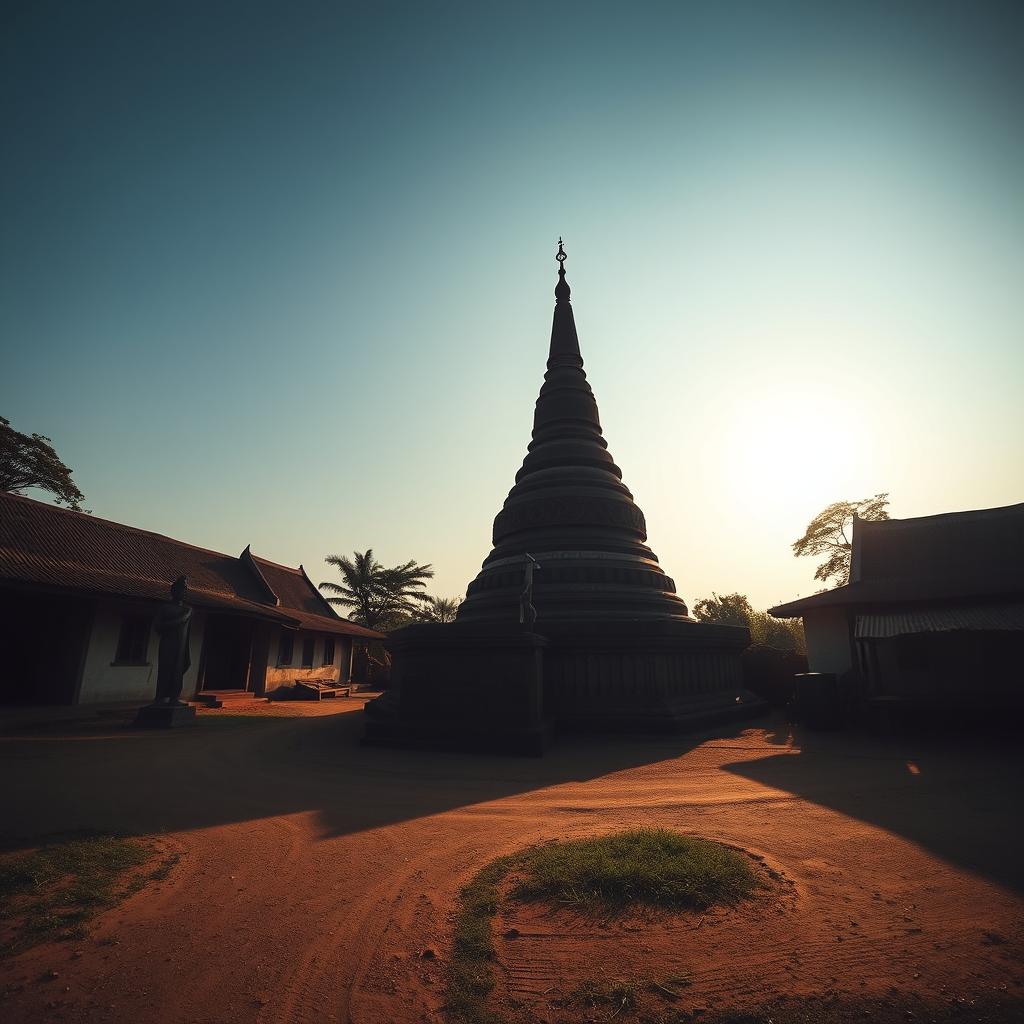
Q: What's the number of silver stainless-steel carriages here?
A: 0